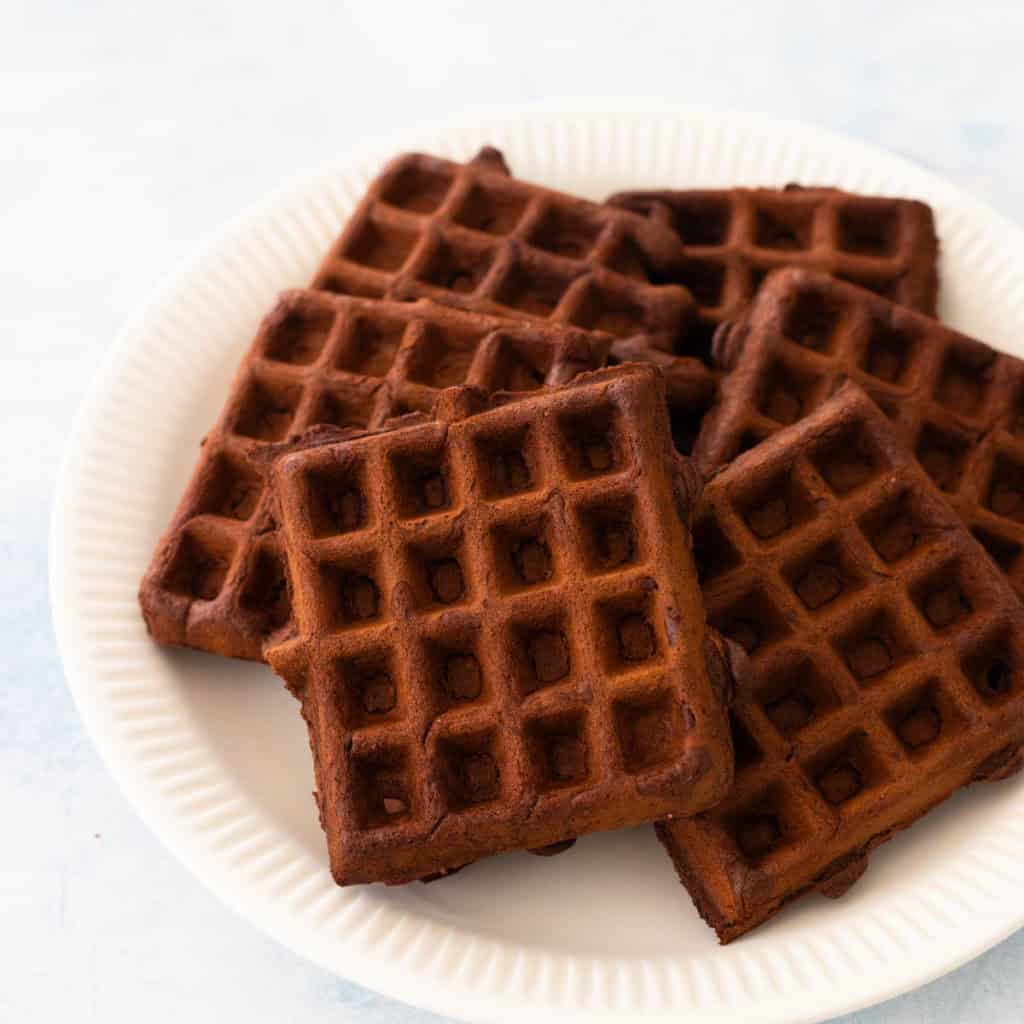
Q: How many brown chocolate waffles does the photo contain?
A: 6